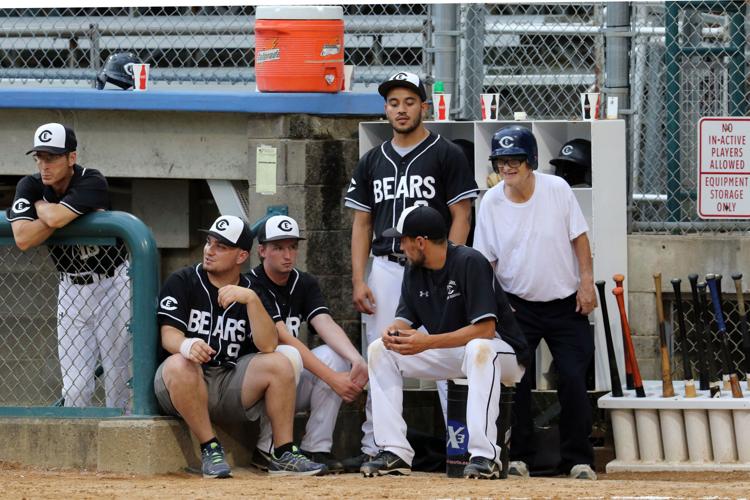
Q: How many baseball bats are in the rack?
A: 10